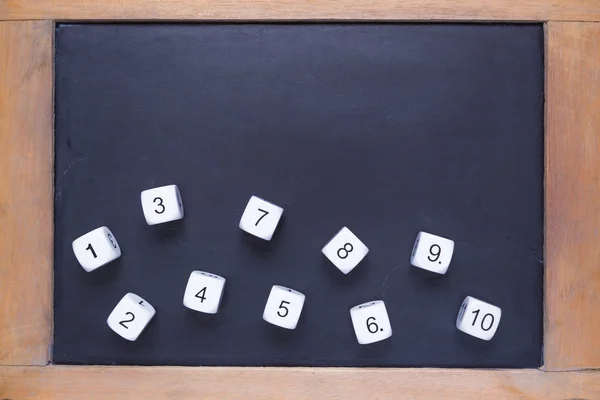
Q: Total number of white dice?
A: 10